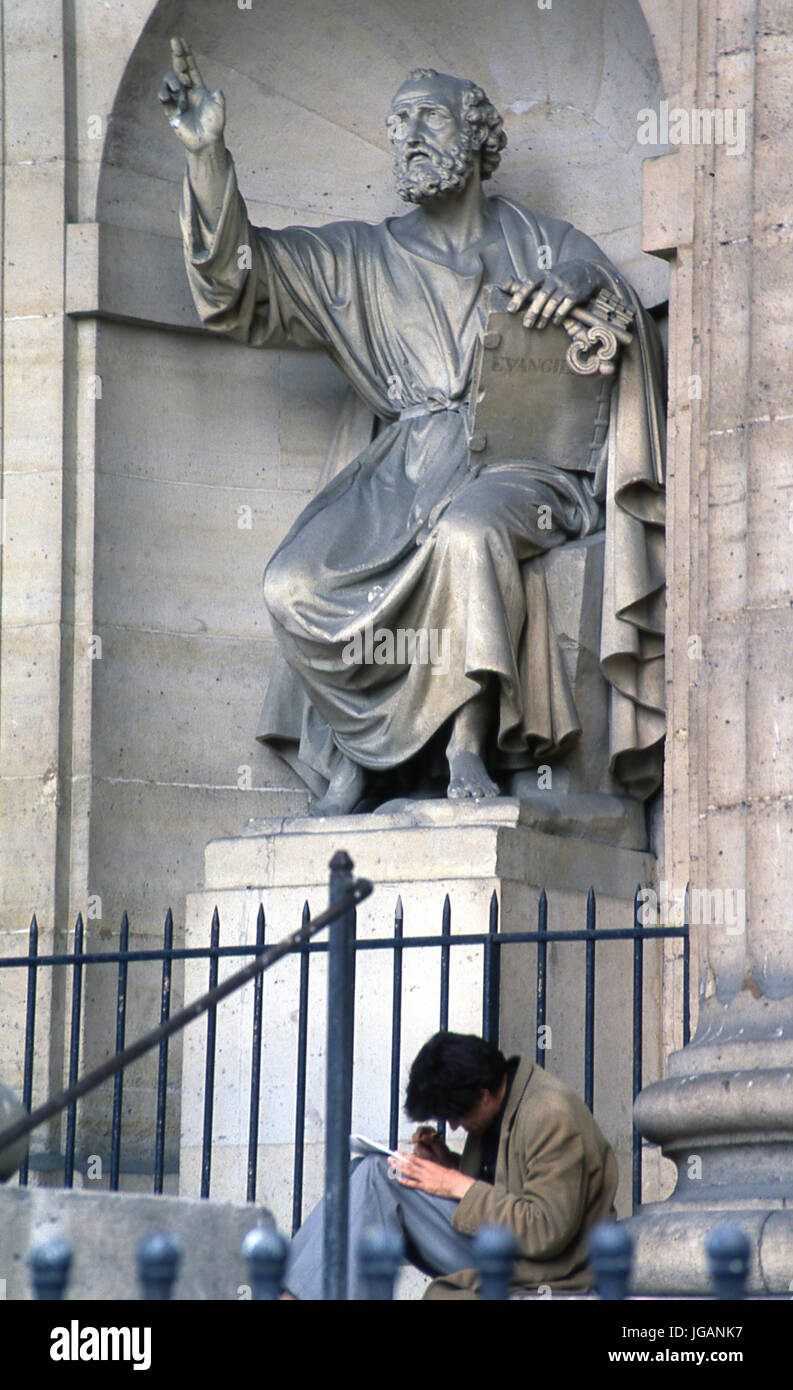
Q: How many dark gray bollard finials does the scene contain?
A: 7